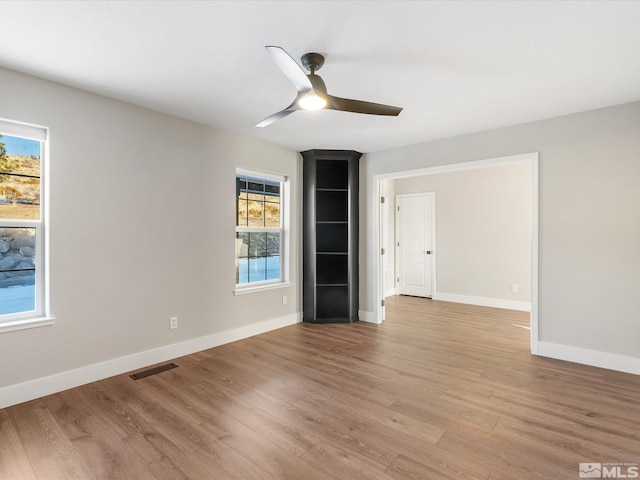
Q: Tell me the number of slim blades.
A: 3